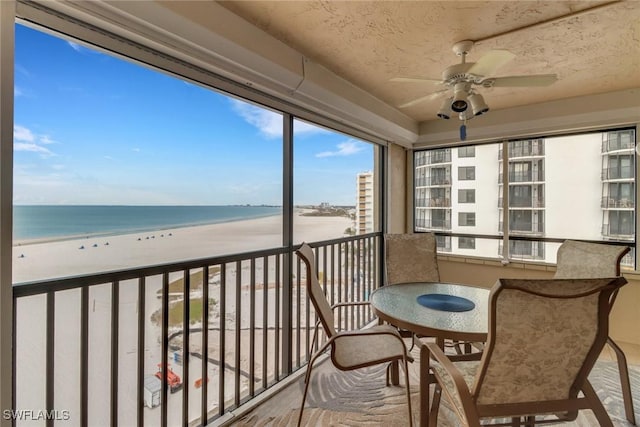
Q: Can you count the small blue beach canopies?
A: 9